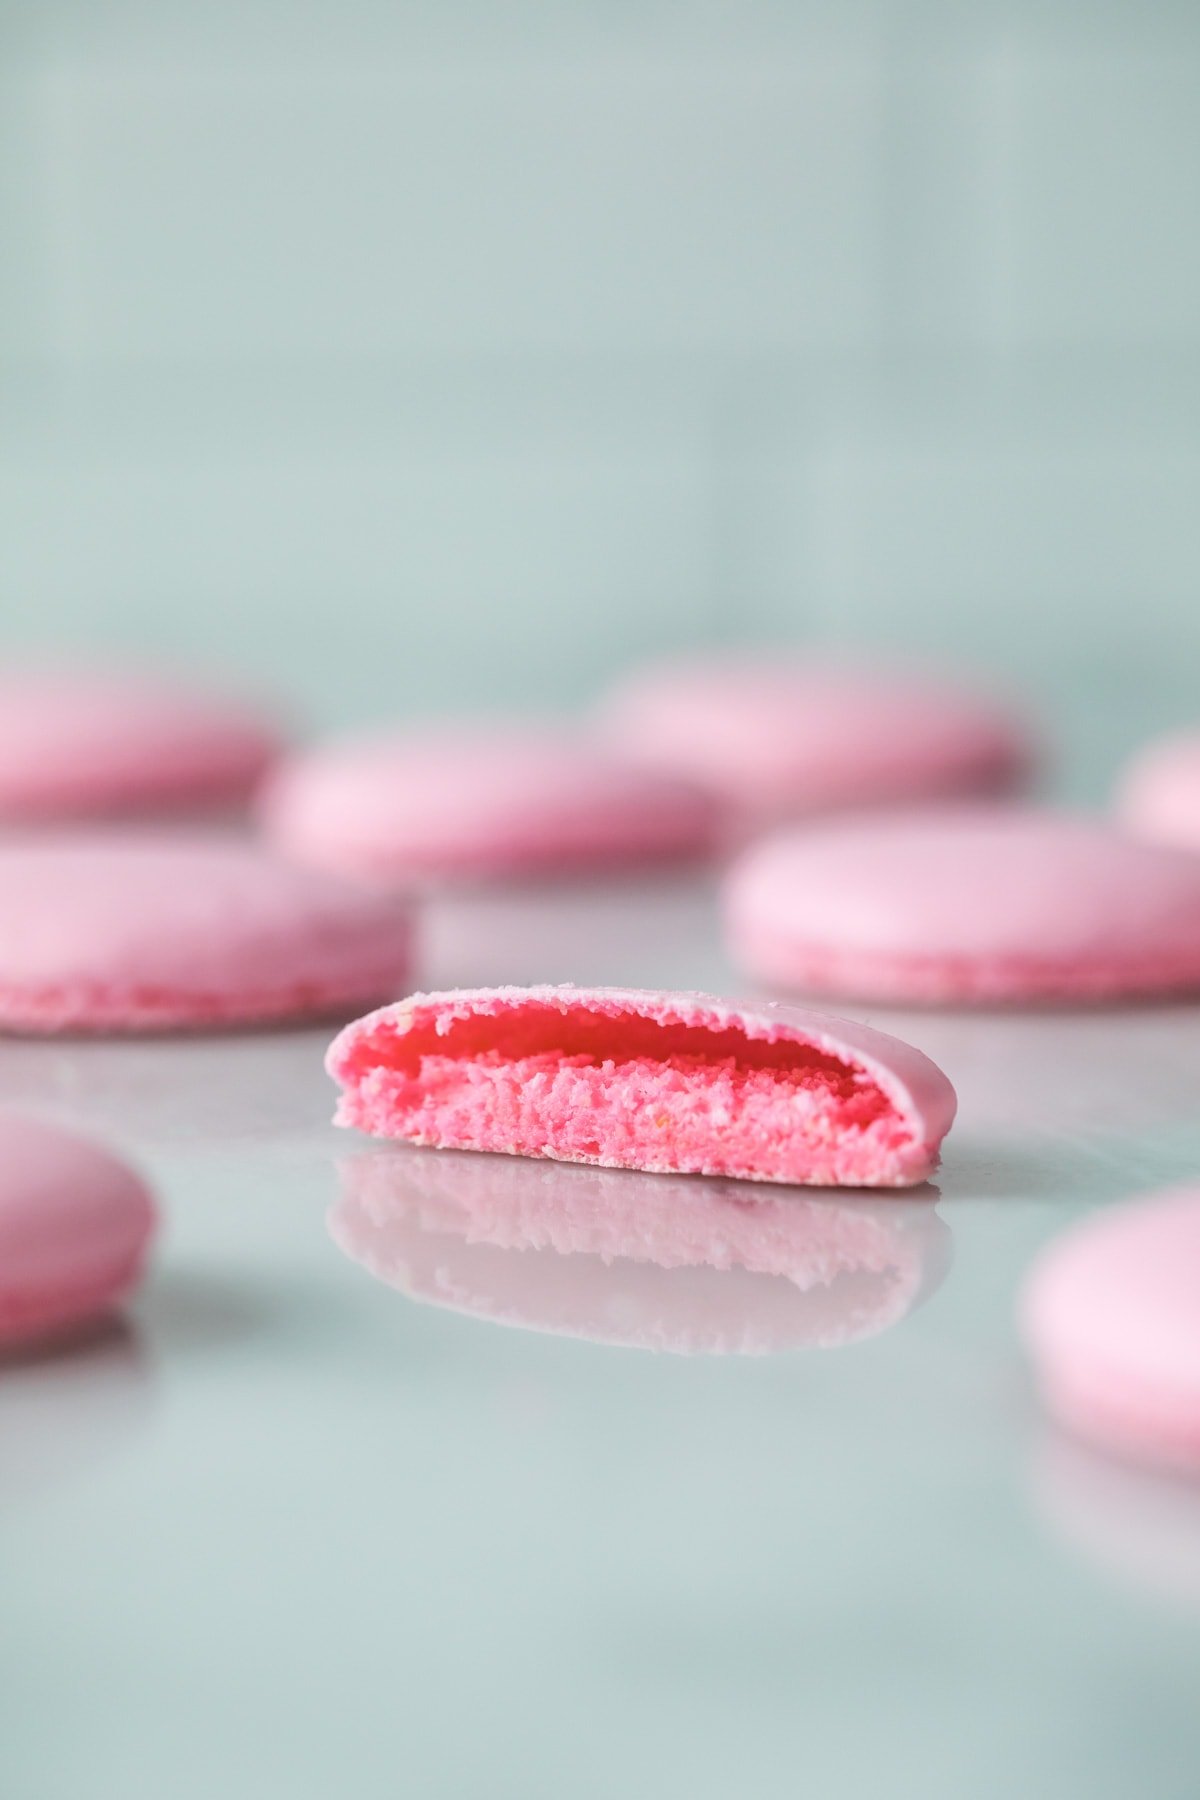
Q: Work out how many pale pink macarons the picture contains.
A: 9